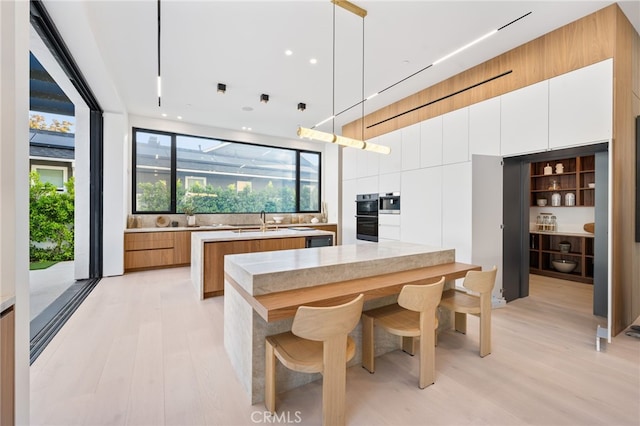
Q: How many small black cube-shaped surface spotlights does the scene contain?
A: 3